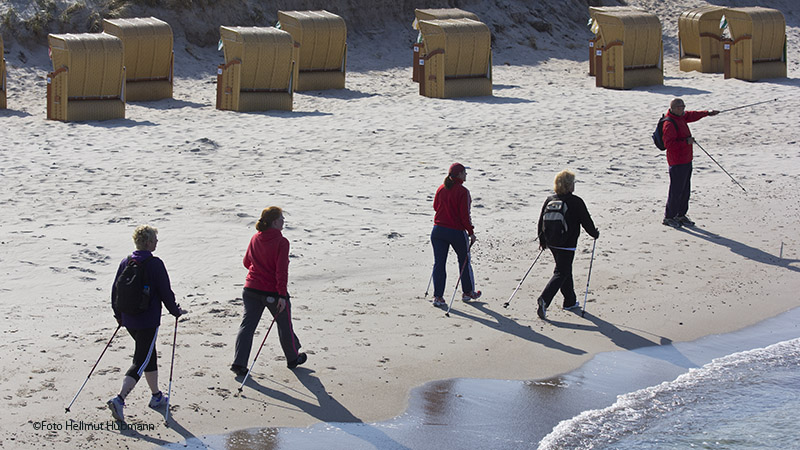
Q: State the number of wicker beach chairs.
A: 11